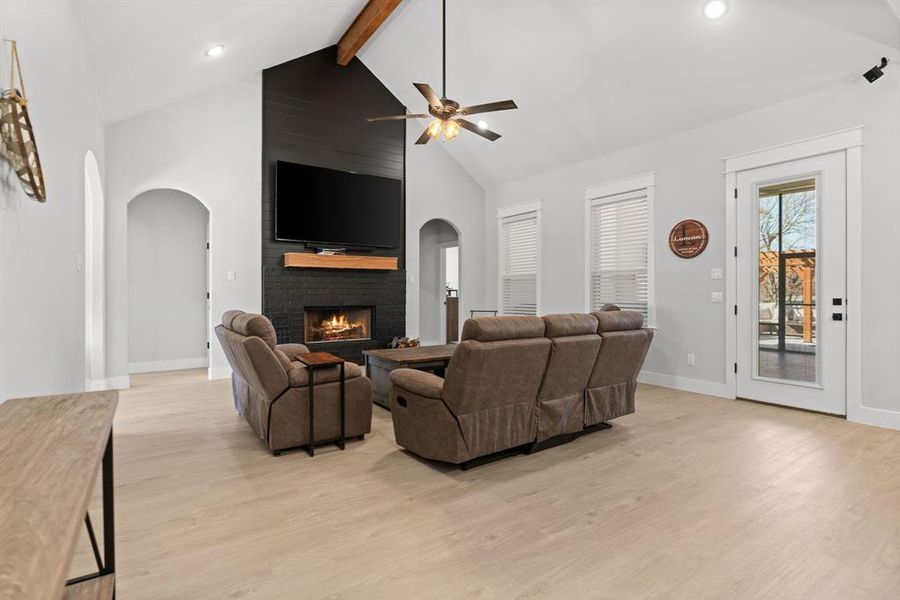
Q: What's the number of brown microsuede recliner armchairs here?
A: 1